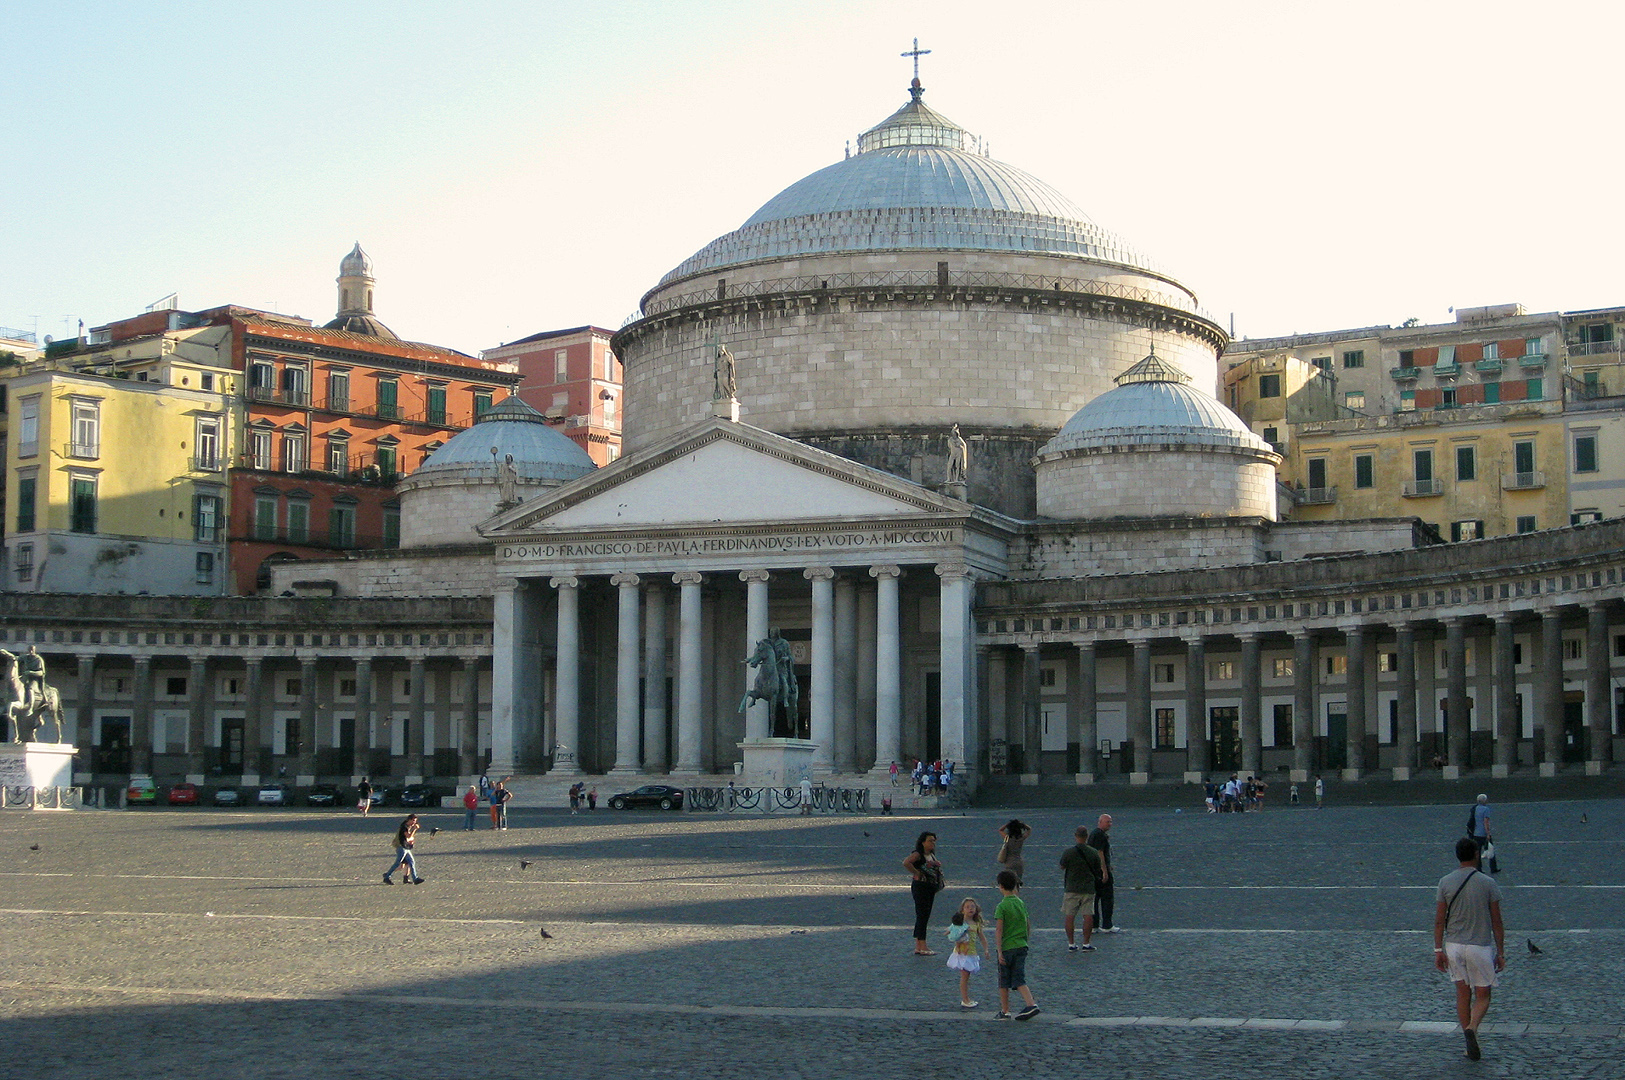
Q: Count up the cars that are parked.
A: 8